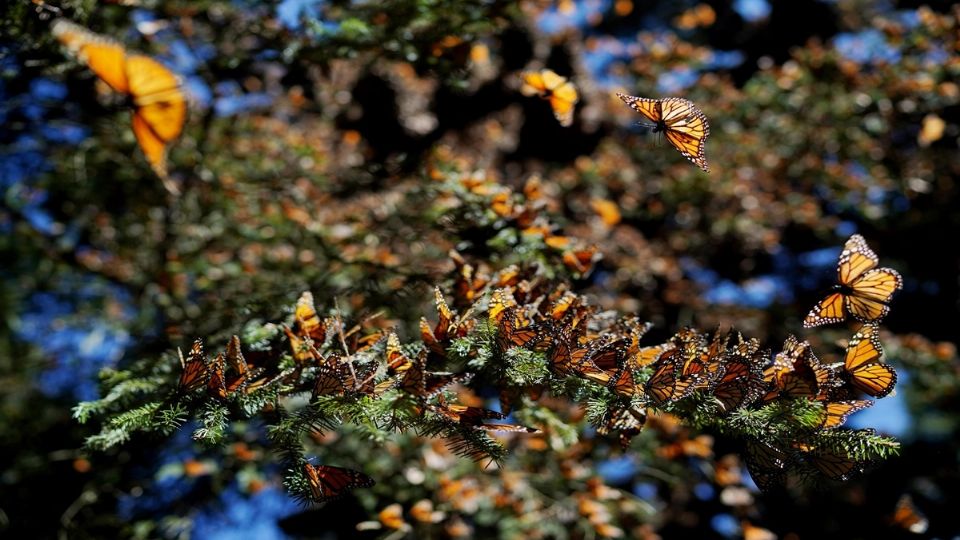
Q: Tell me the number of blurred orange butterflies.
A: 2